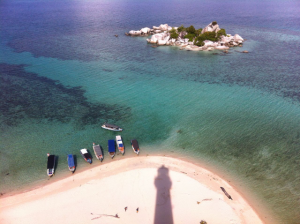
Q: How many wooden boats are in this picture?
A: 8